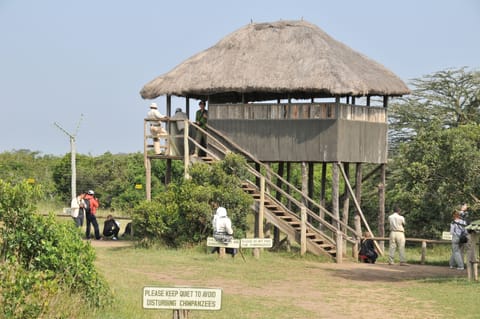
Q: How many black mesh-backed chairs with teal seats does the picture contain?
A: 0